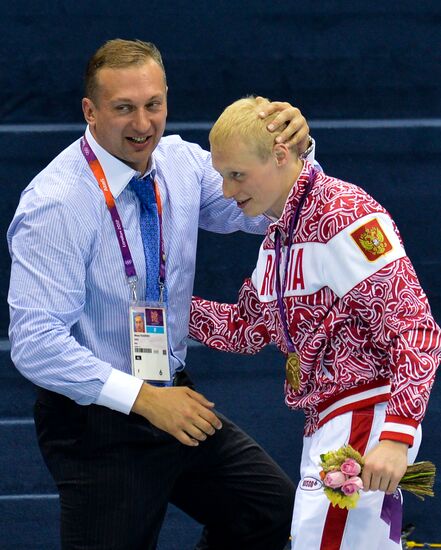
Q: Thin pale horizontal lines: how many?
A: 4